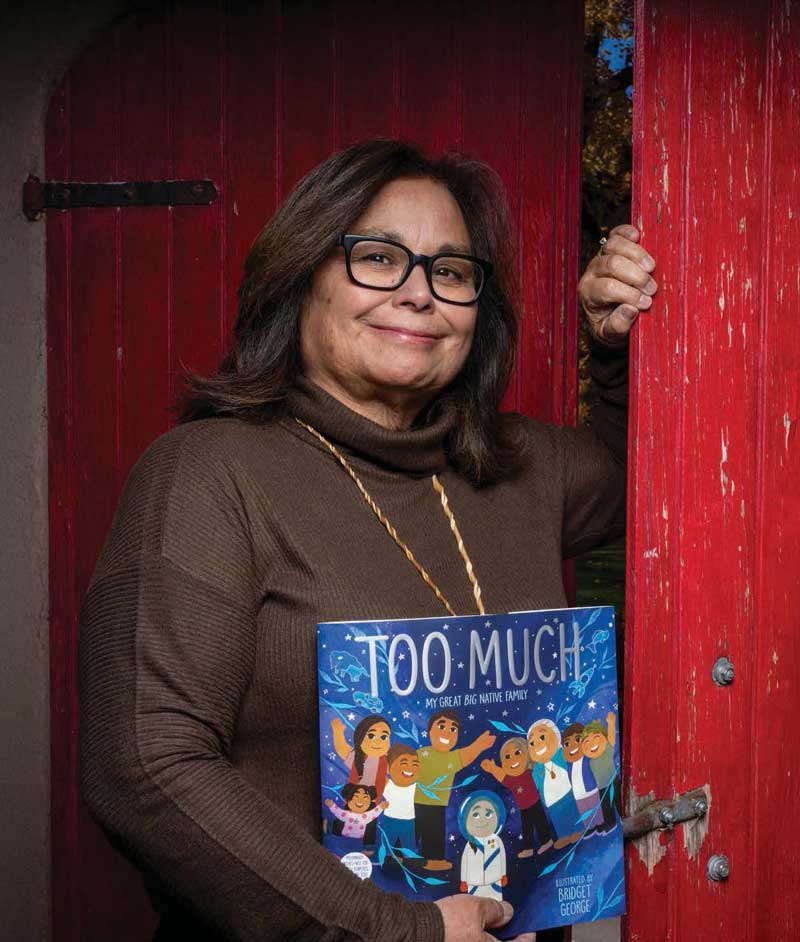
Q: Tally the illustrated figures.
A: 9